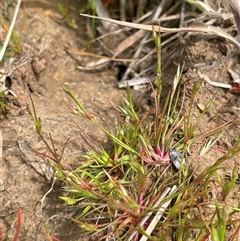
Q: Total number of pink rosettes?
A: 2